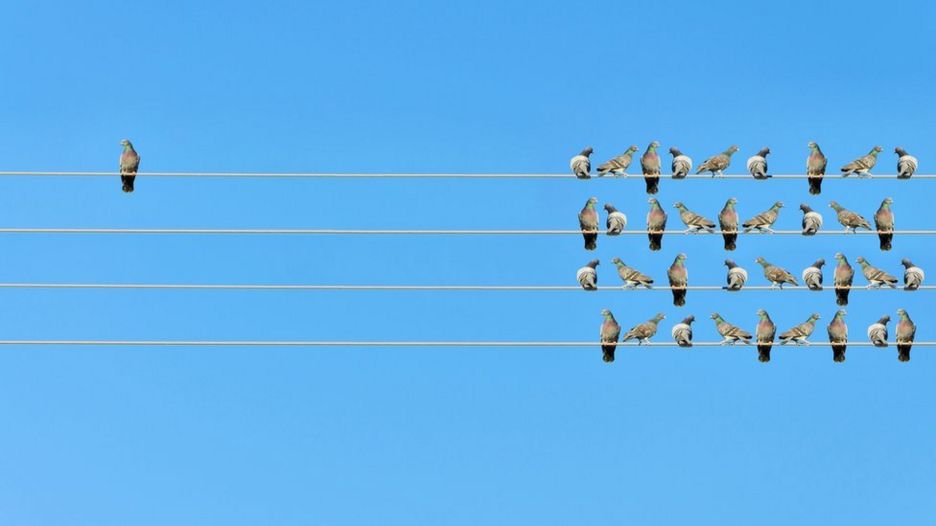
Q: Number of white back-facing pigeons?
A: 12